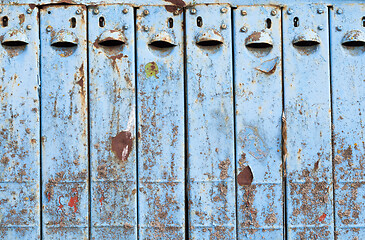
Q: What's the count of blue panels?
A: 8